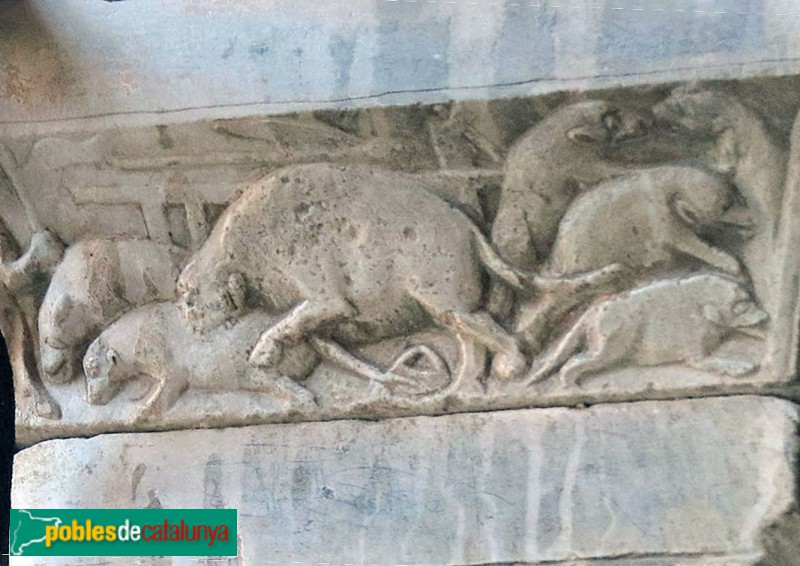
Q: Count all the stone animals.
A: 7